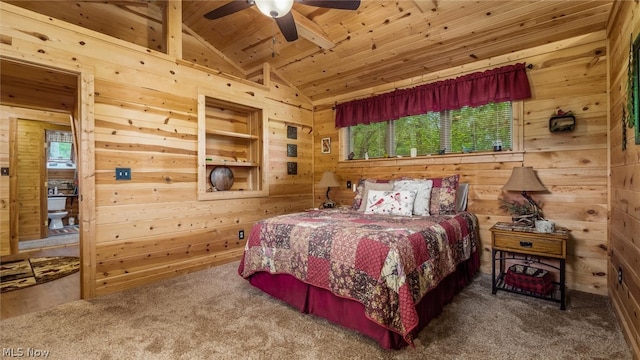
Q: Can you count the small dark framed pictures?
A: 3